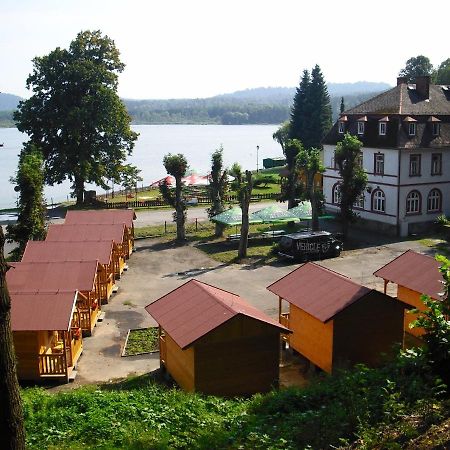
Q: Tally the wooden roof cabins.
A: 8